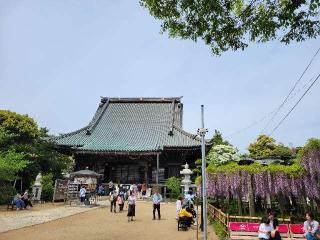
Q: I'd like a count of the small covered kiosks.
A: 1